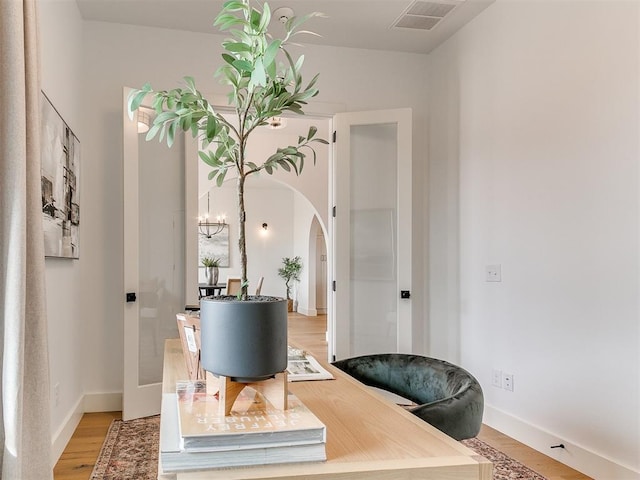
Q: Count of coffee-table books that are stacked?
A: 2